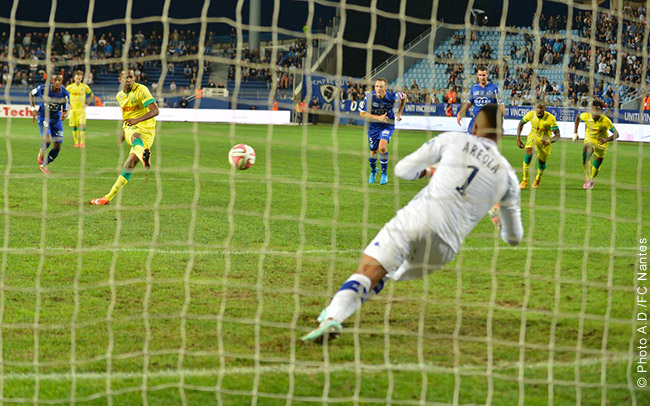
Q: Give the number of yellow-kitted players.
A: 4